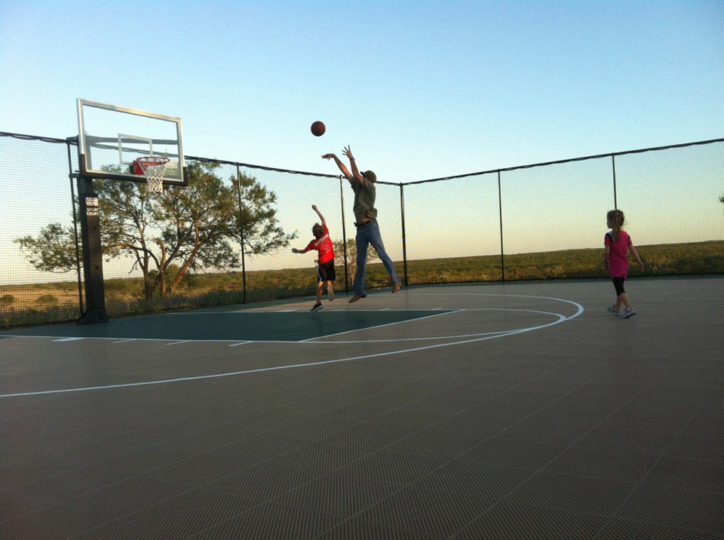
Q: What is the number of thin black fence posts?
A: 6